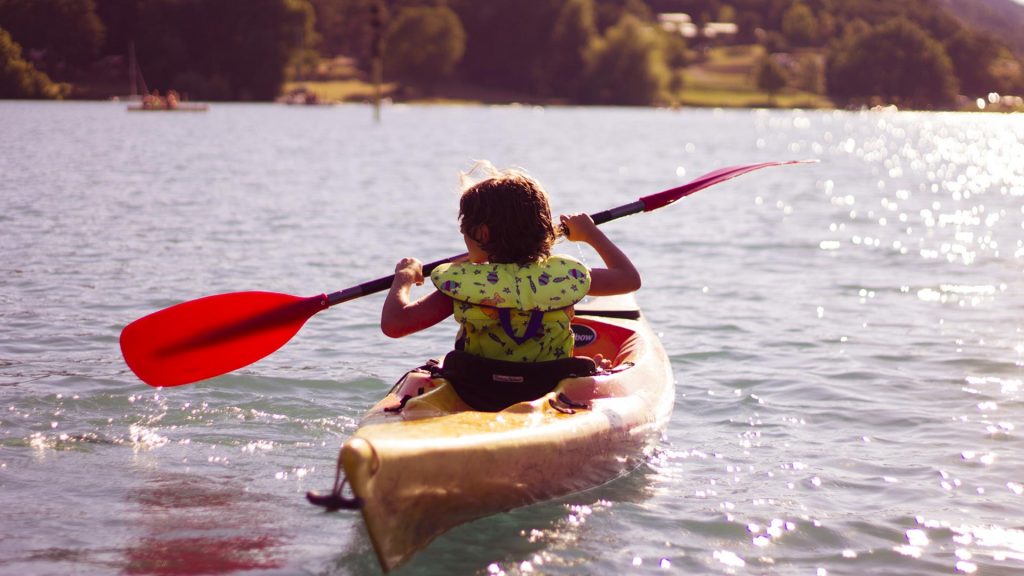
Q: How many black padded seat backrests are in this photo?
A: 1